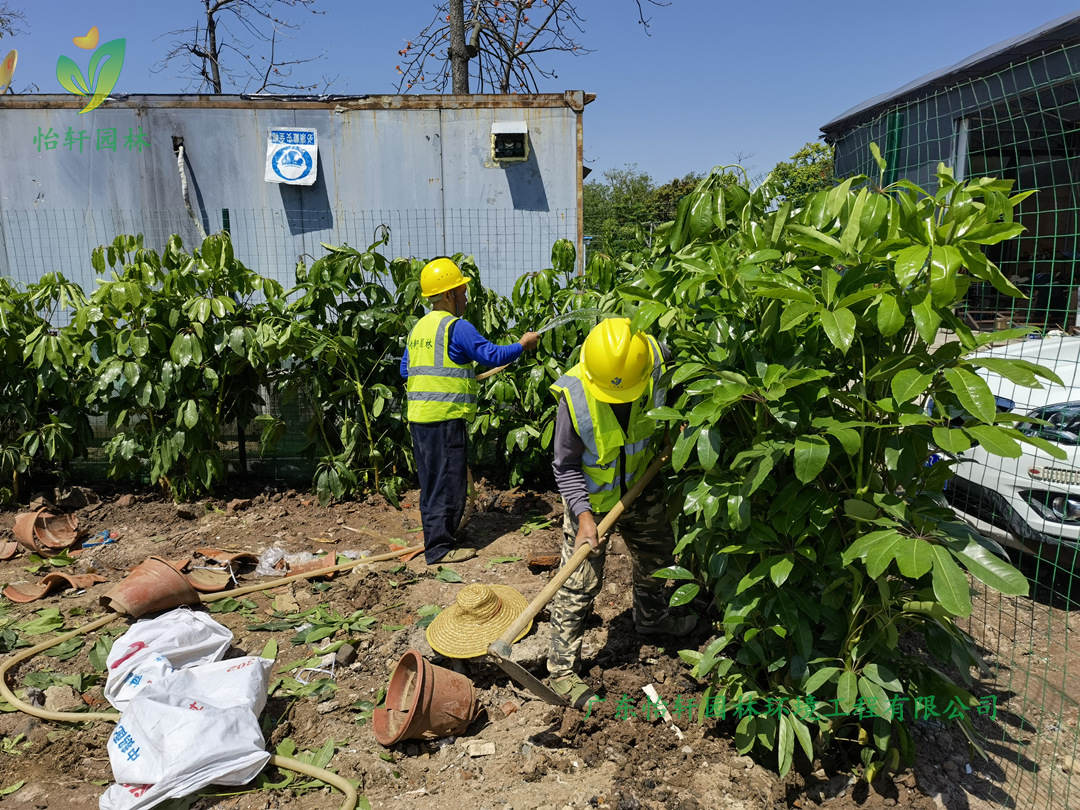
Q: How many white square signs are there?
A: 1